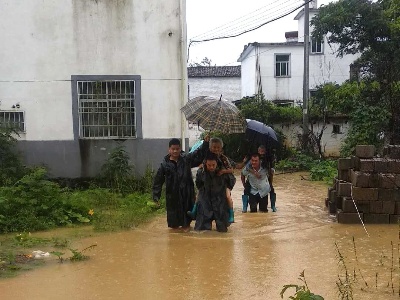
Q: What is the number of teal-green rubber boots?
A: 4